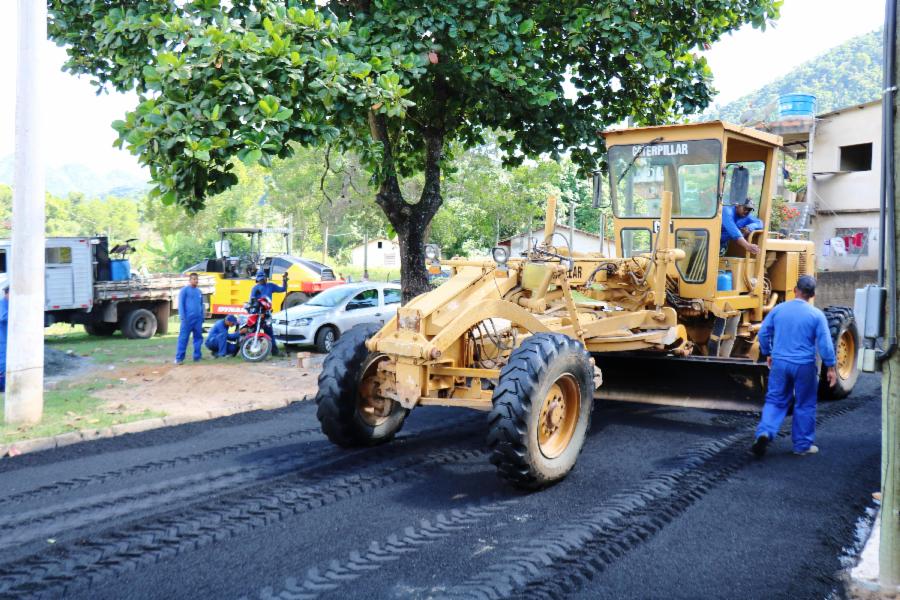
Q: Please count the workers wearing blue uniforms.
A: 6